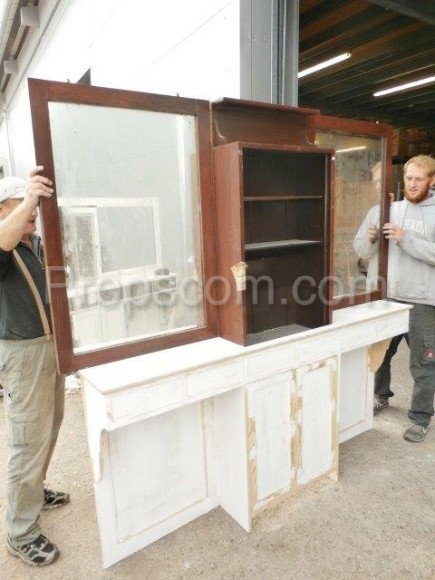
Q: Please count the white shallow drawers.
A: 6